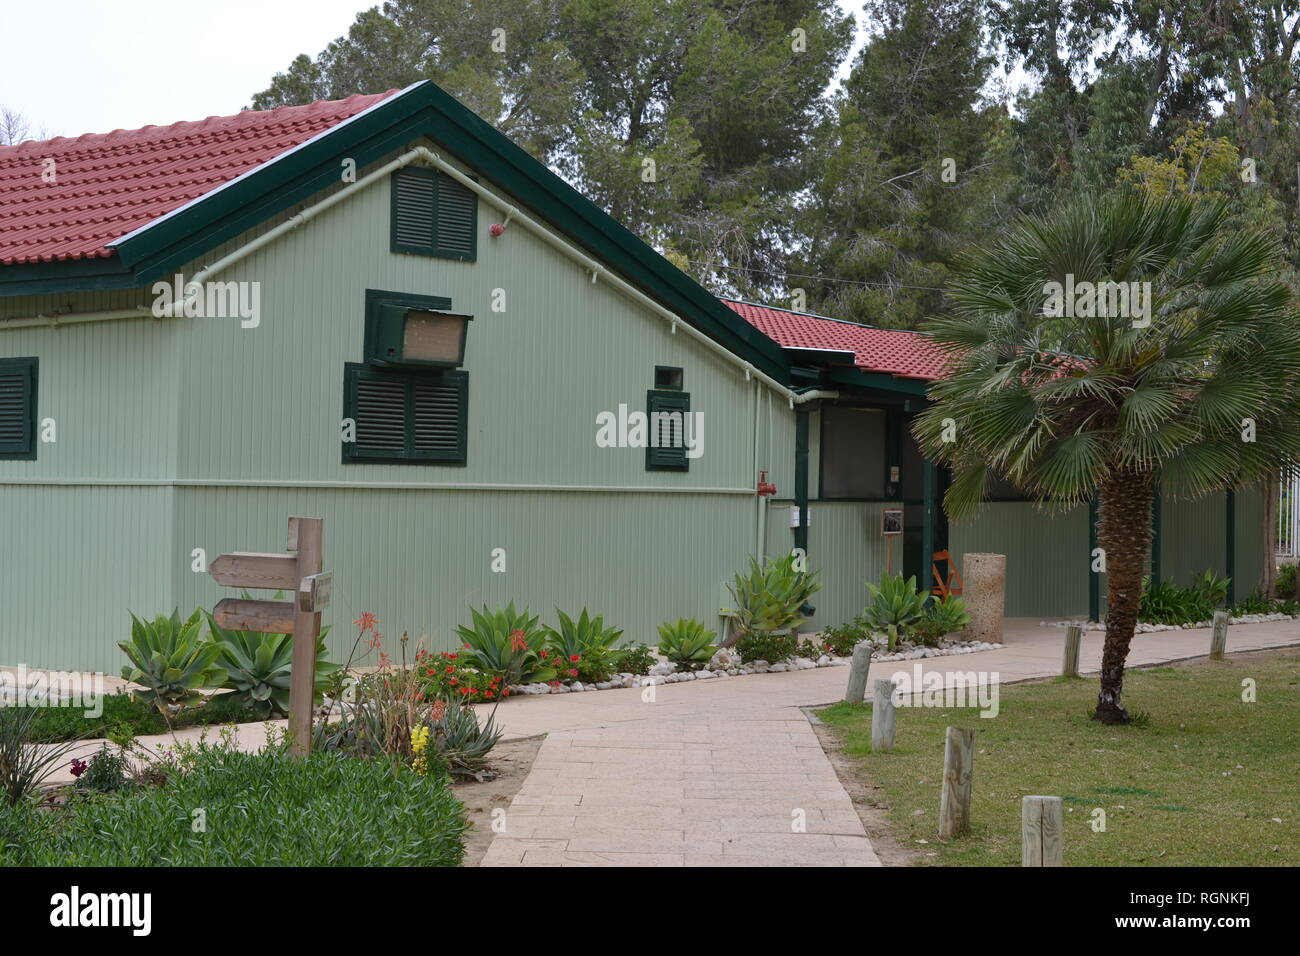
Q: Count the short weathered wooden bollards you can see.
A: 6